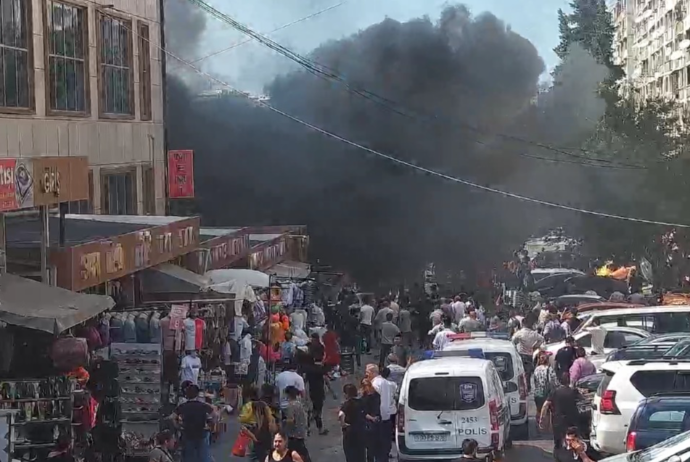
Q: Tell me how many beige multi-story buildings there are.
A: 2